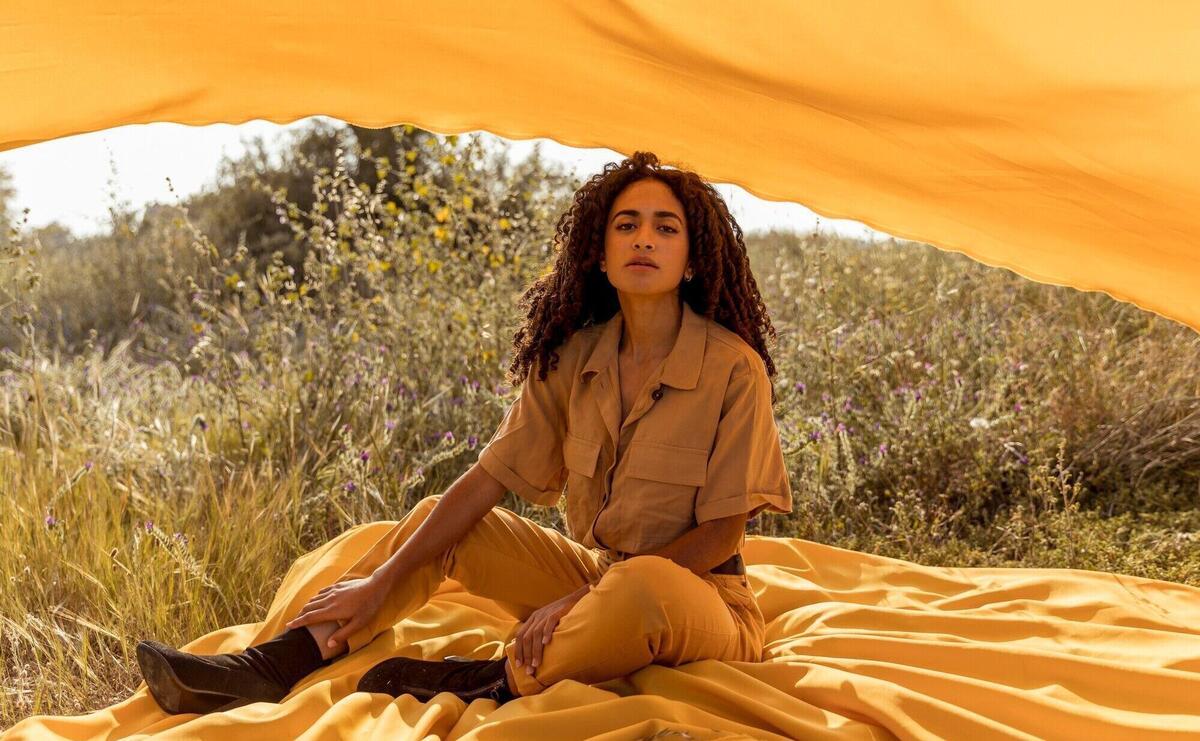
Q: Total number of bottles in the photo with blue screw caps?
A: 0